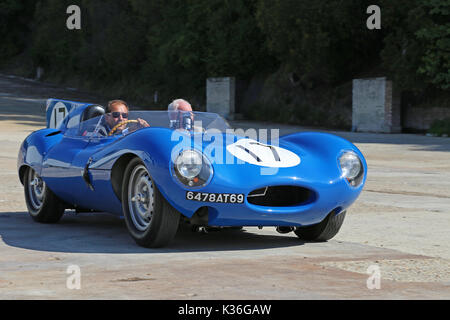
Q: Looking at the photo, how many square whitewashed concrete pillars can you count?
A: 2